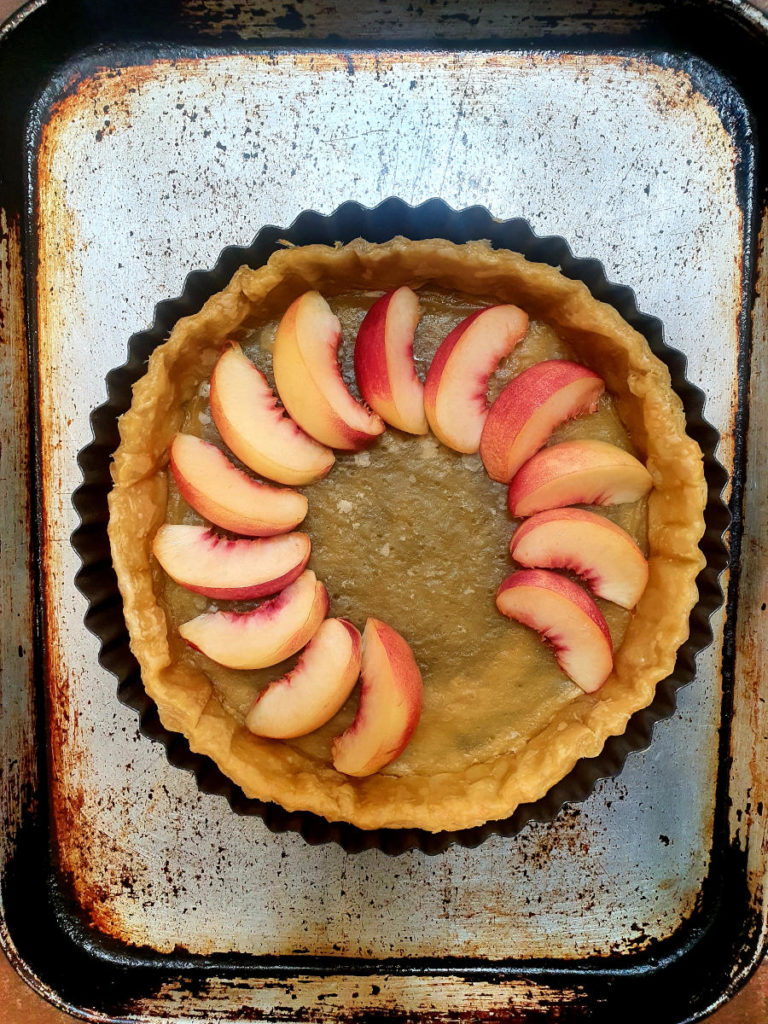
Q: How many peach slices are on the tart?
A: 13